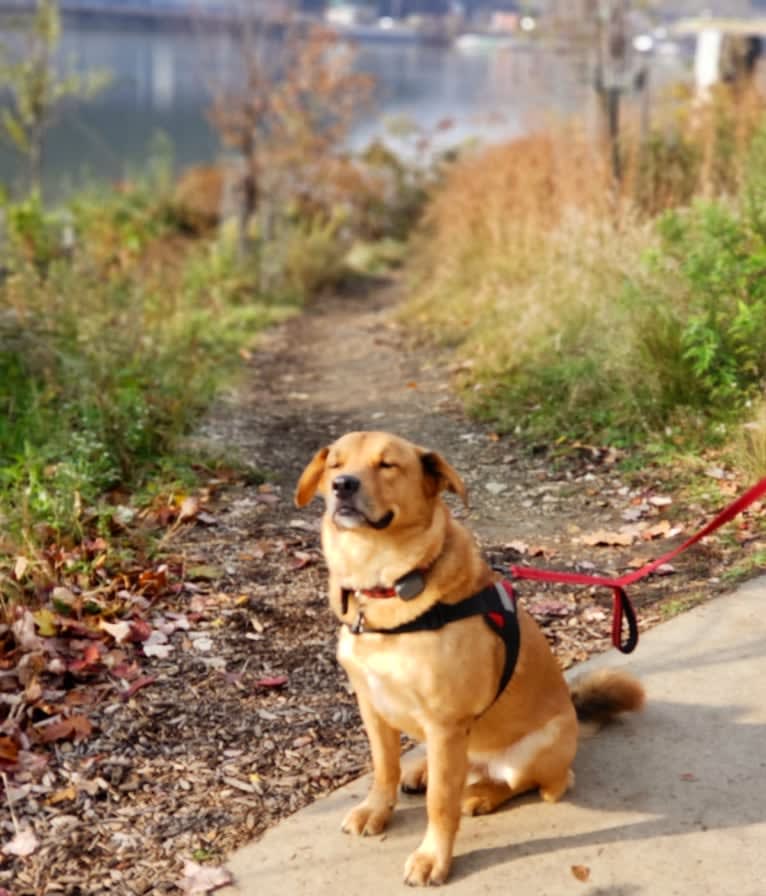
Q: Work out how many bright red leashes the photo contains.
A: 1